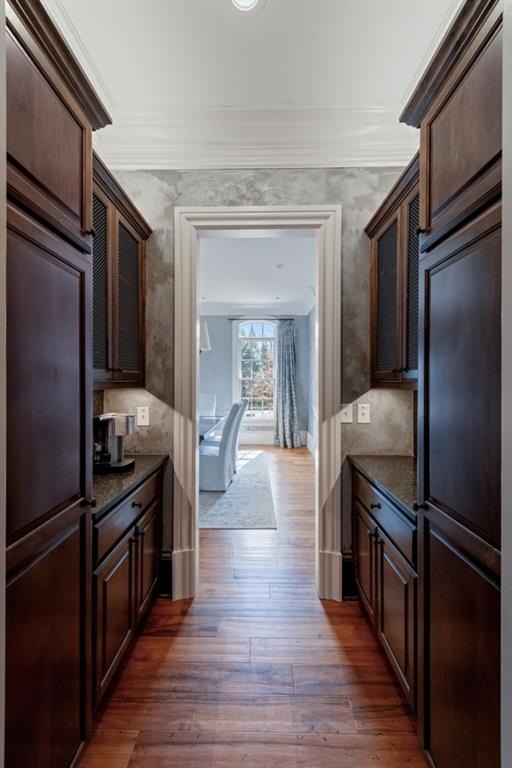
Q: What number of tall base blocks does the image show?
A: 2